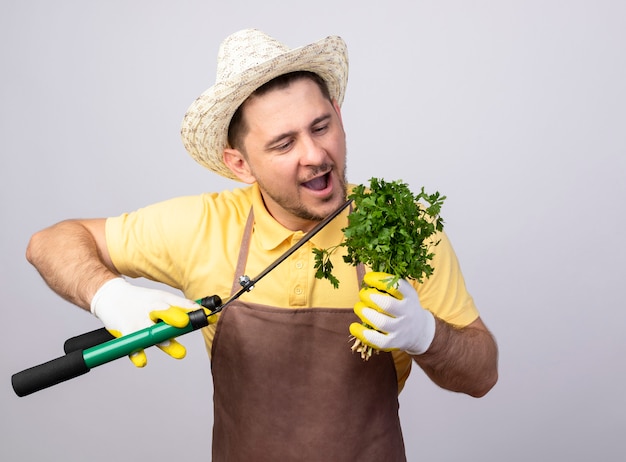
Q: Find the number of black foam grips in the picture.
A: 2